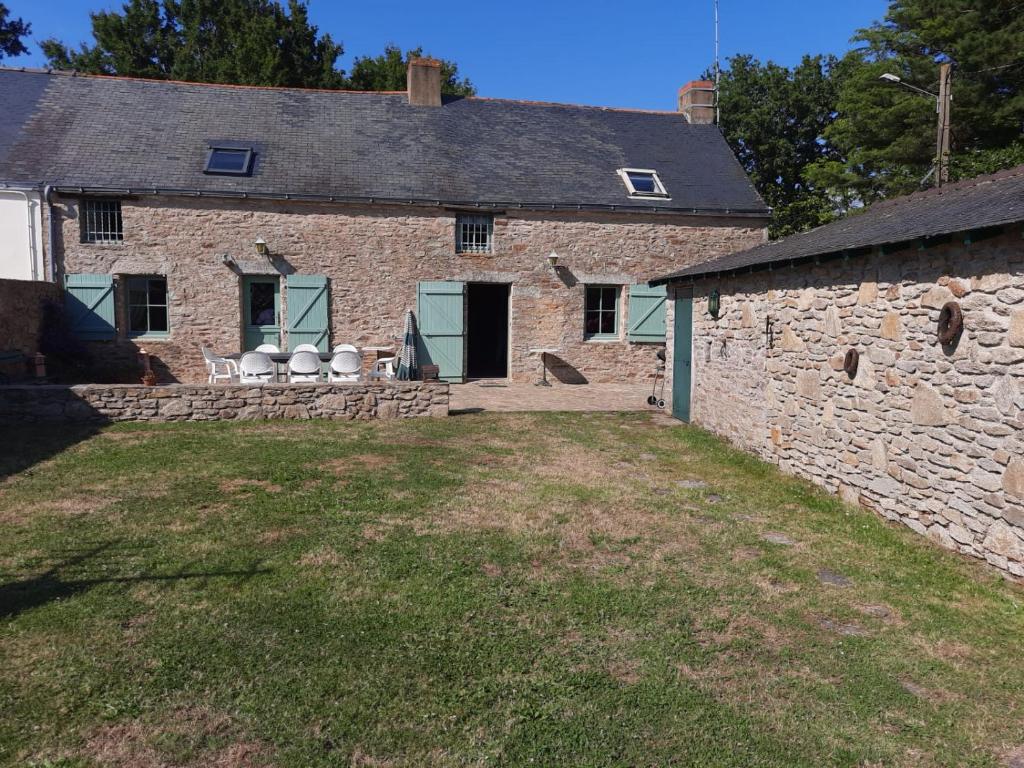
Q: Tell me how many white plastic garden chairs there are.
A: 8